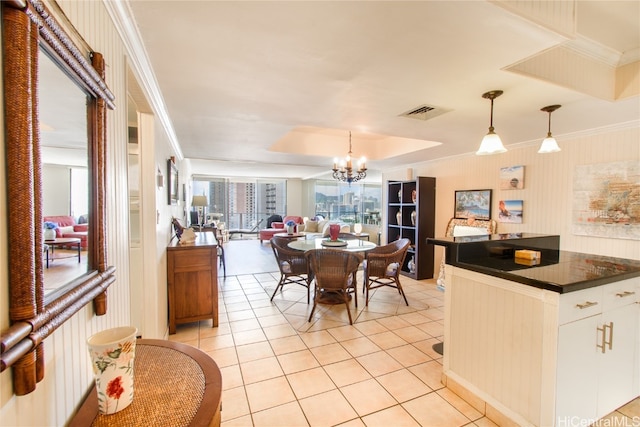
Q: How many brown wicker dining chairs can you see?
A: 4